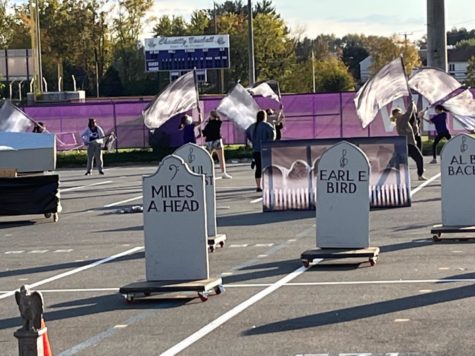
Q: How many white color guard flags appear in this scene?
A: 7